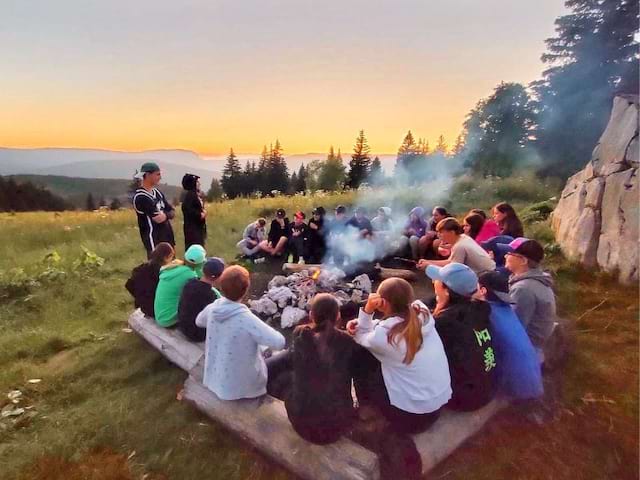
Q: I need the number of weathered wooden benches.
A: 3